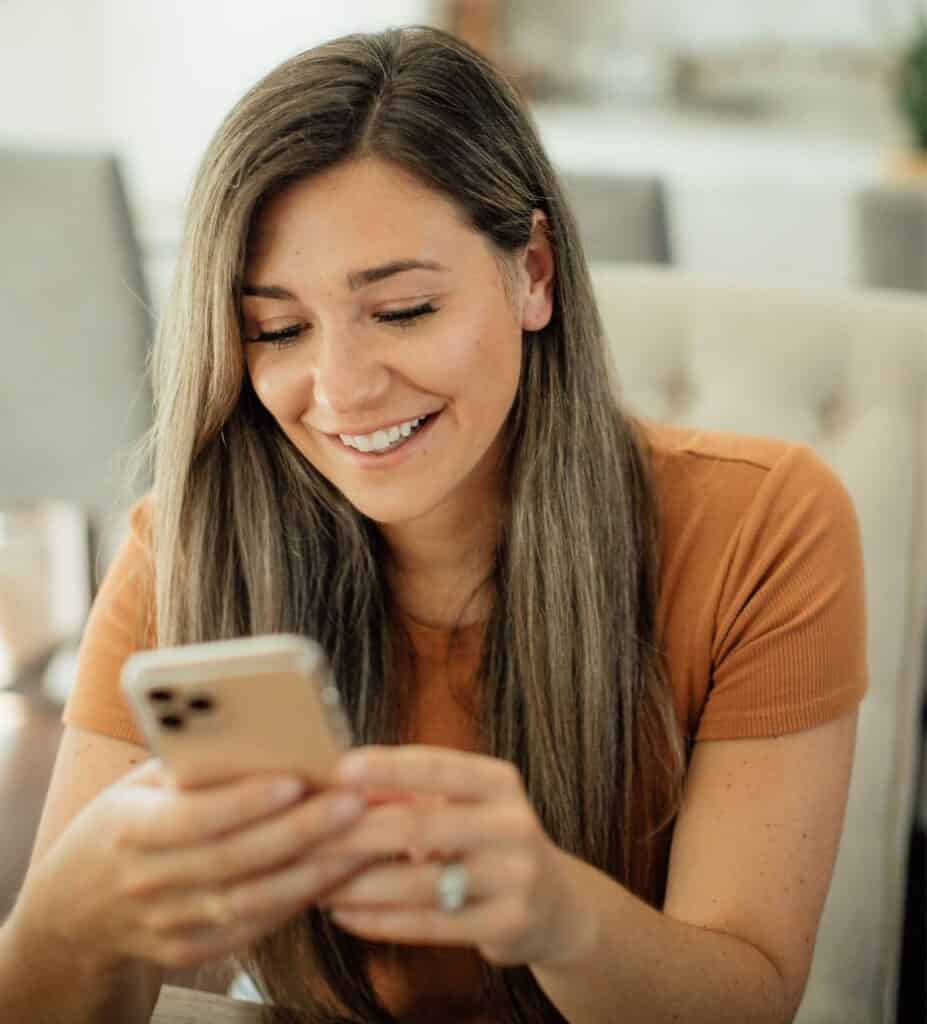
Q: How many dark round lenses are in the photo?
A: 3